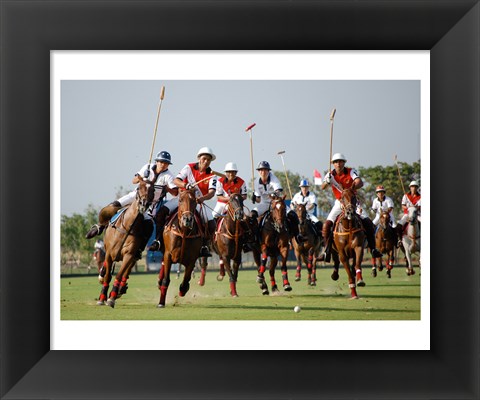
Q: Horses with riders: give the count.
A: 8